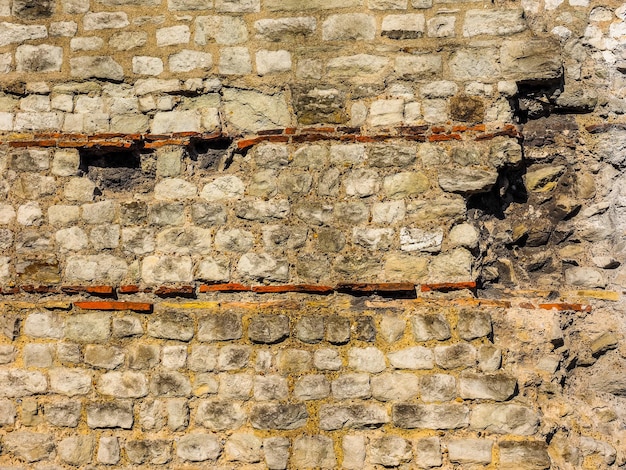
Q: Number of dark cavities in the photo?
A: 4